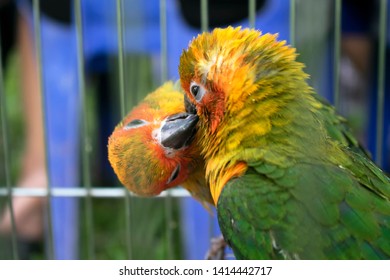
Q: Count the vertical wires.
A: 10